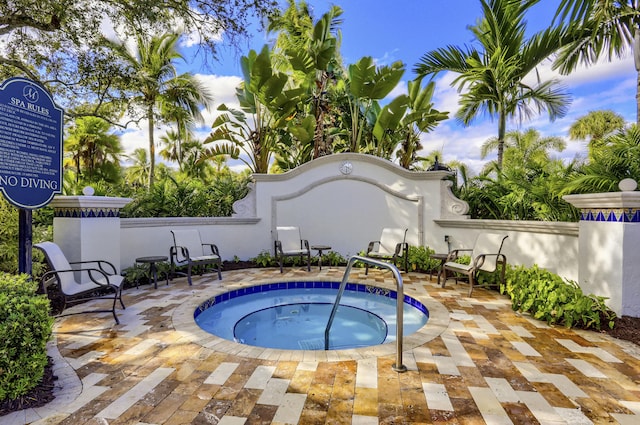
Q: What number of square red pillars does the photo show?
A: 0